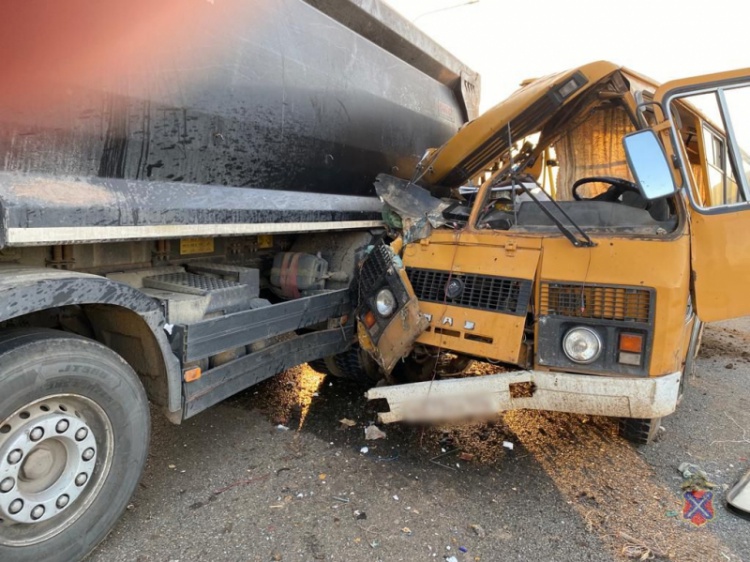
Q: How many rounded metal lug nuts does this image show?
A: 10